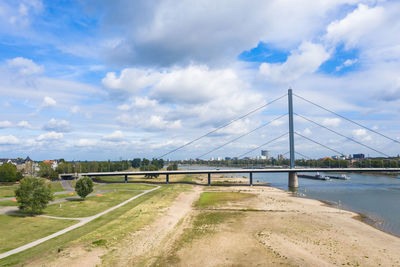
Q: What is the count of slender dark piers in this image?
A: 4